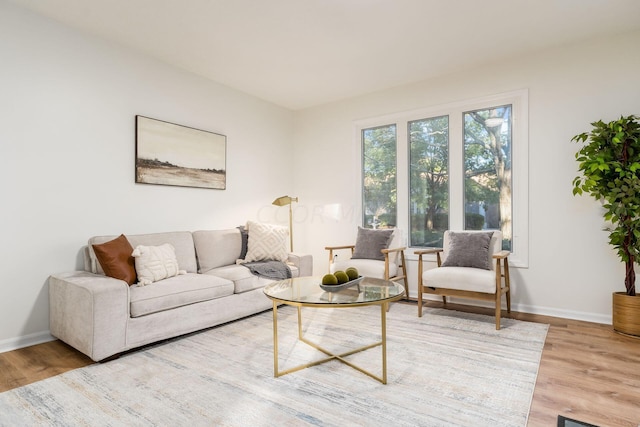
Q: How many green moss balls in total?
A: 3